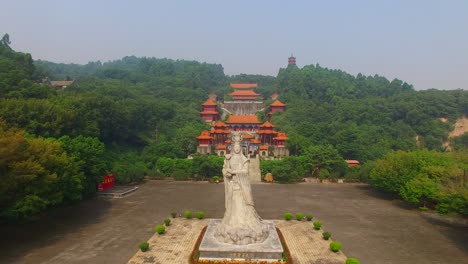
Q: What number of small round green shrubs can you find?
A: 13